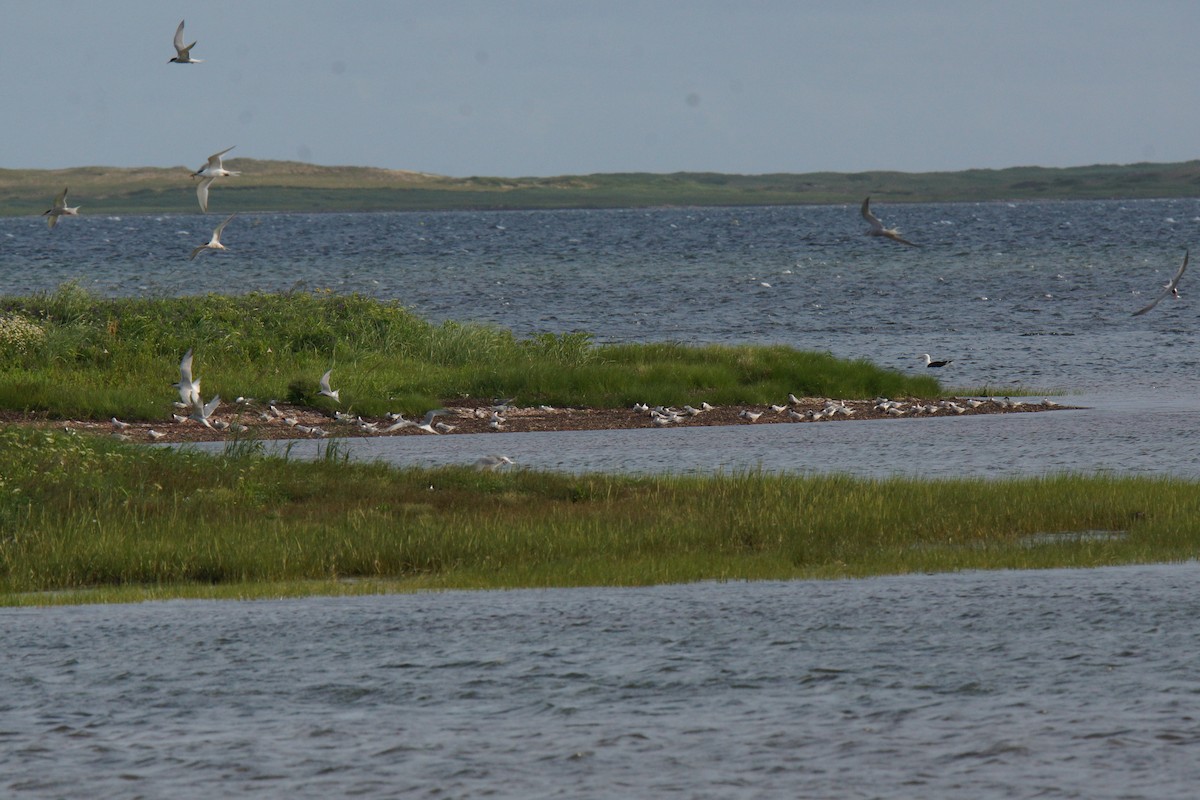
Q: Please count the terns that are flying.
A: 11